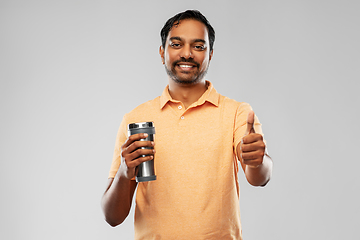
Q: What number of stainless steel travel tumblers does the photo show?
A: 1